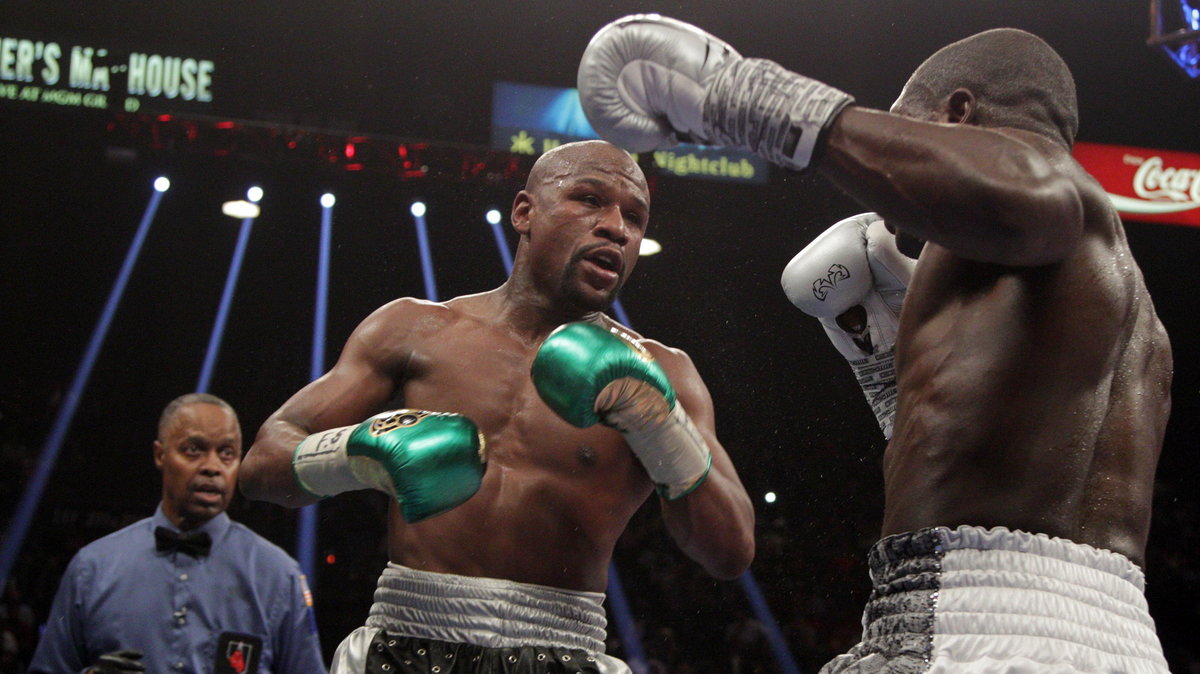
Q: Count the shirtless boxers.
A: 2